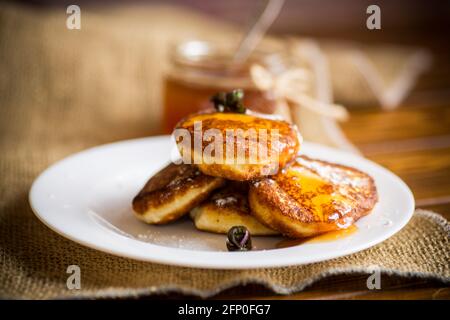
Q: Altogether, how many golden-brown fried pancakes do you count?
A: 4